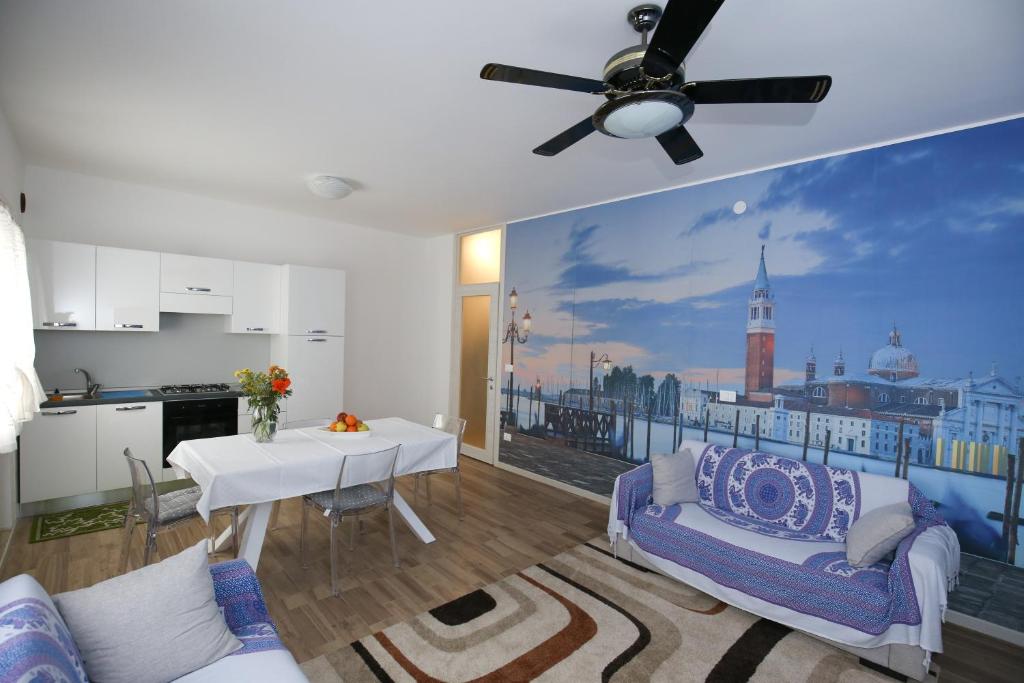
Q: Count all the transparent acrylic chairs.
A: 4